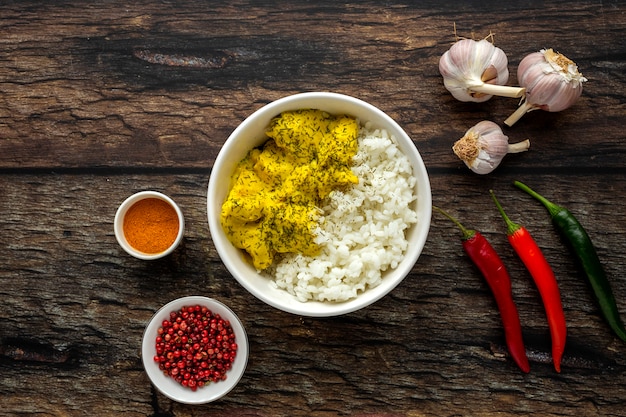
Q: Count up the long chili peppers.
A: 3